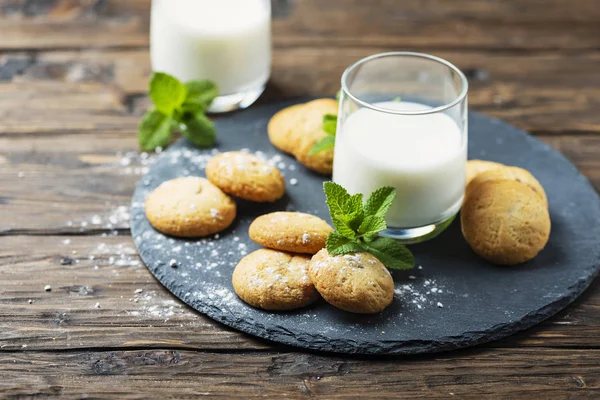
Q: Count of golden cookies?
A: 10